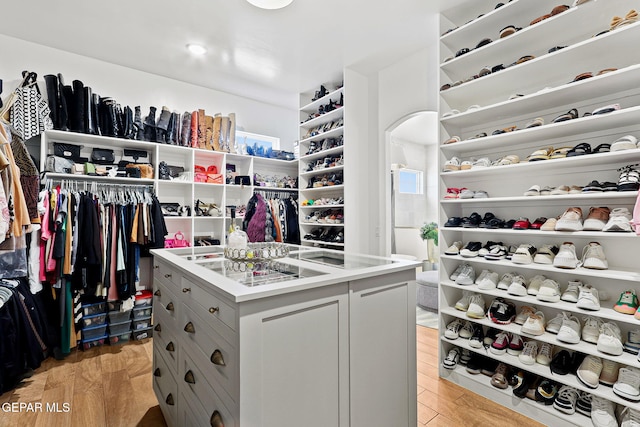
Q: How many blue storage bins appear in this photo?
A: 4